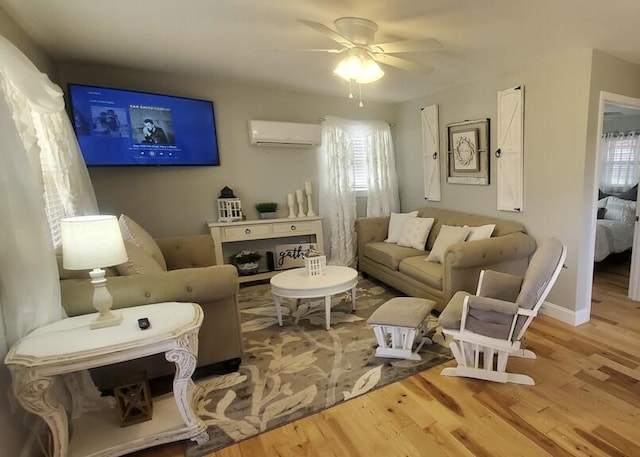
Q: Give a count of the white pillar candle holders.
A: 3